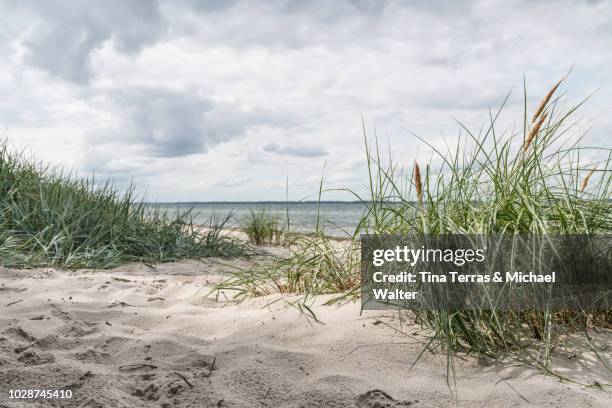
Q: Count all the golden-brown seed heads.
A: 4